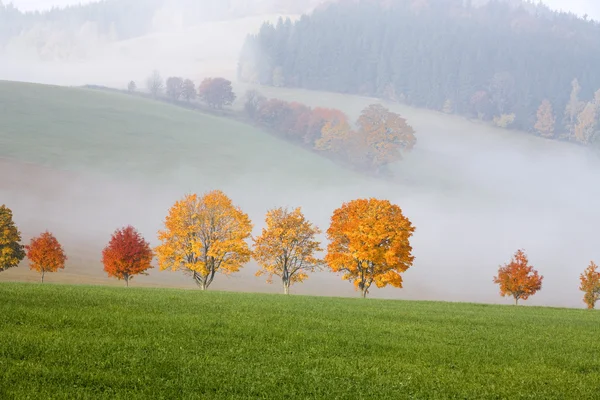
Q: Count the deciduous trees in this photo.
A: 8